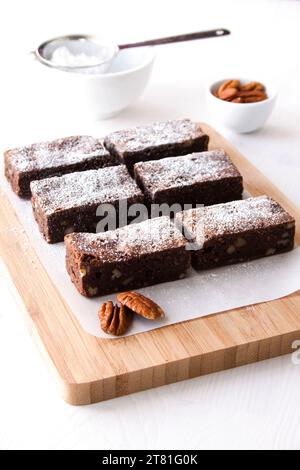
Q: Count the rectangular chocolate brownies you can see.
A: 6